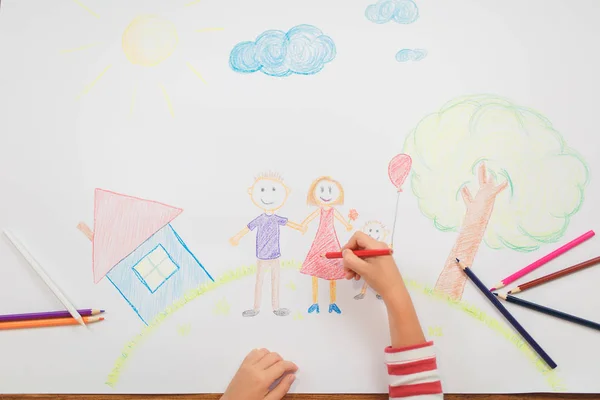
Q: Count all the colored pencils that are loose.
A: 7